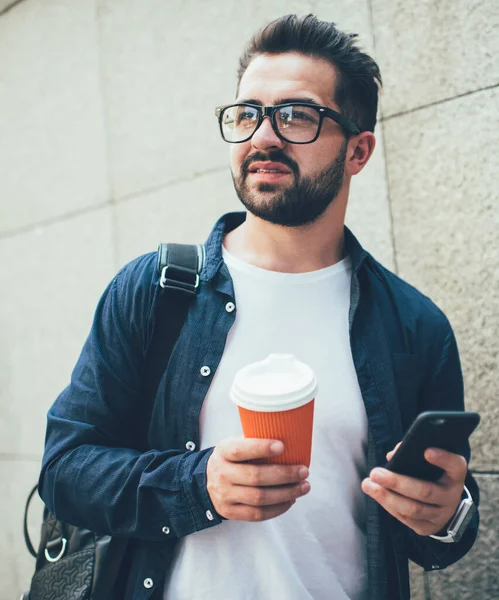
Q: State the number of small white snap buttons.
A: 6